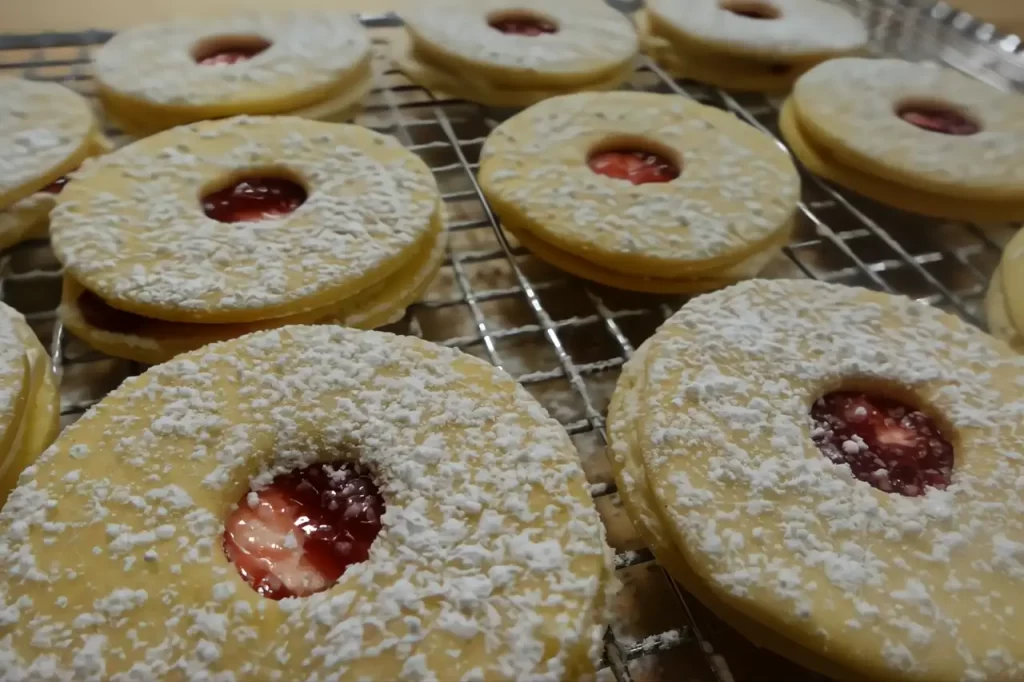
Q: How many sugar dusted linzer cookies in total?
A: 11